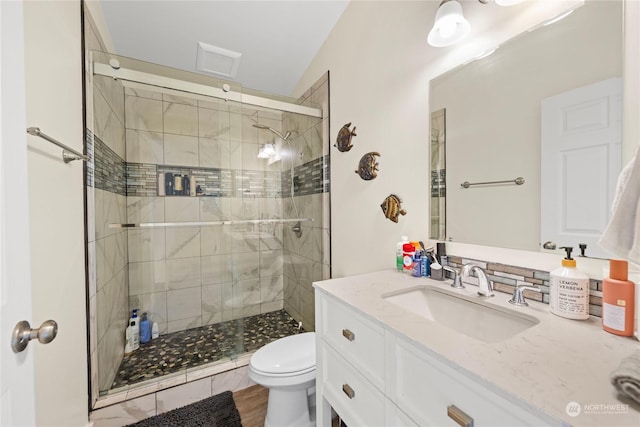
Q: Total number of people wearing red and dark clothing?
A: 0